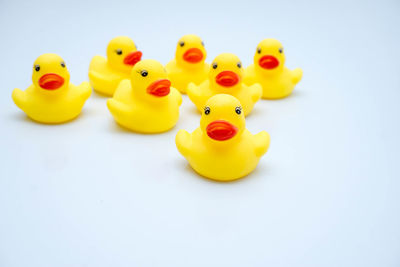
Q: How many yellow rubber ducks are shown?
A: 7